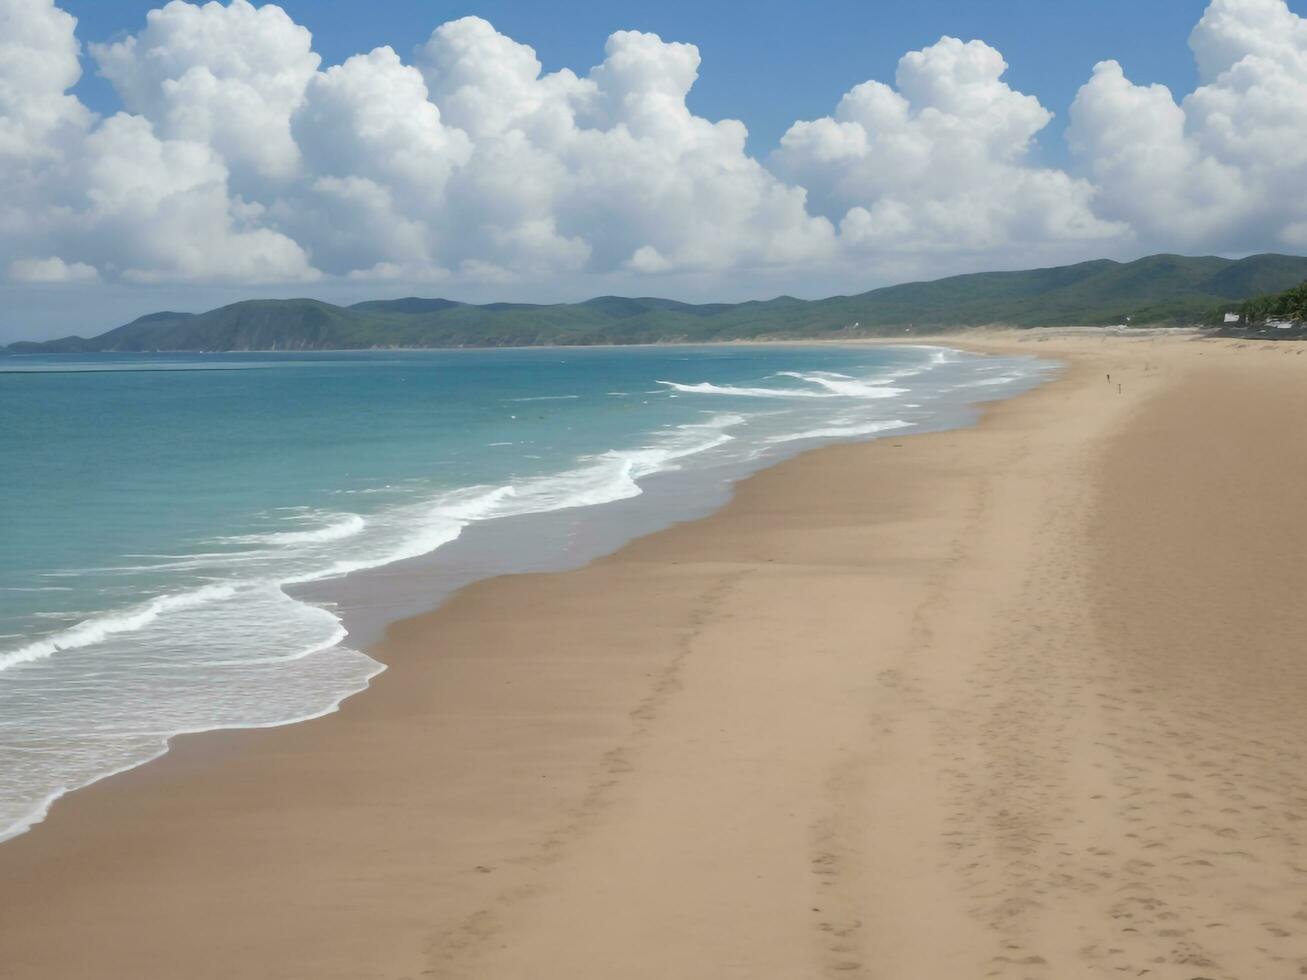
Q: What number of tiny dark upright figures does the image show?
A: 2